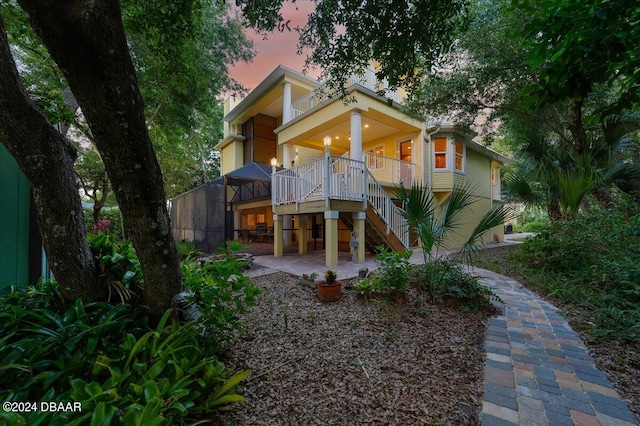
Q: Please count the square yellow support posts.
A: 4